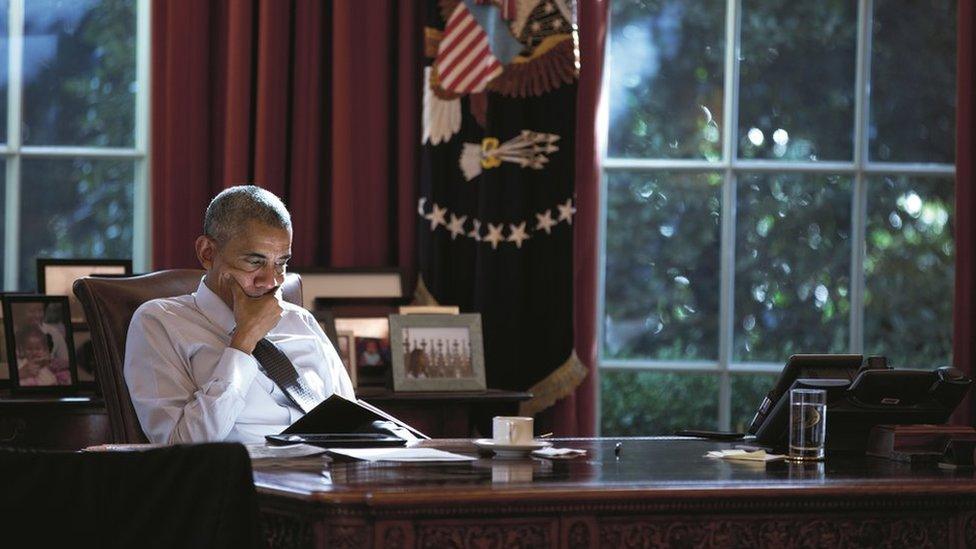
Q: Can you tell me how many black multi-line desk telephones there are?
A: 2